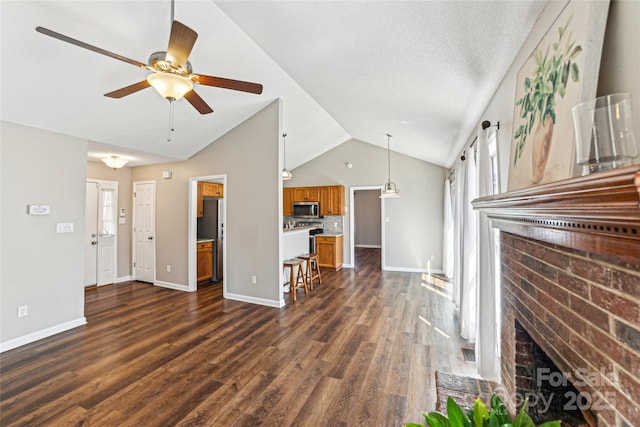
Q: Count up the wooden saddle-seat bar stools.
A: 2